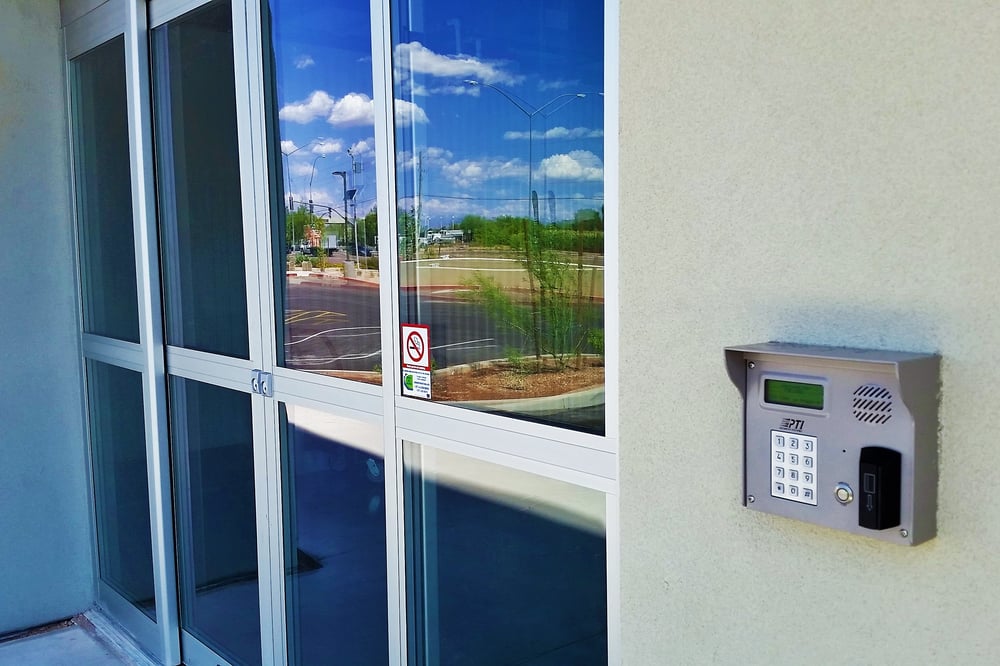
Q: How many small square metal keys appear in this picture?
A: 12